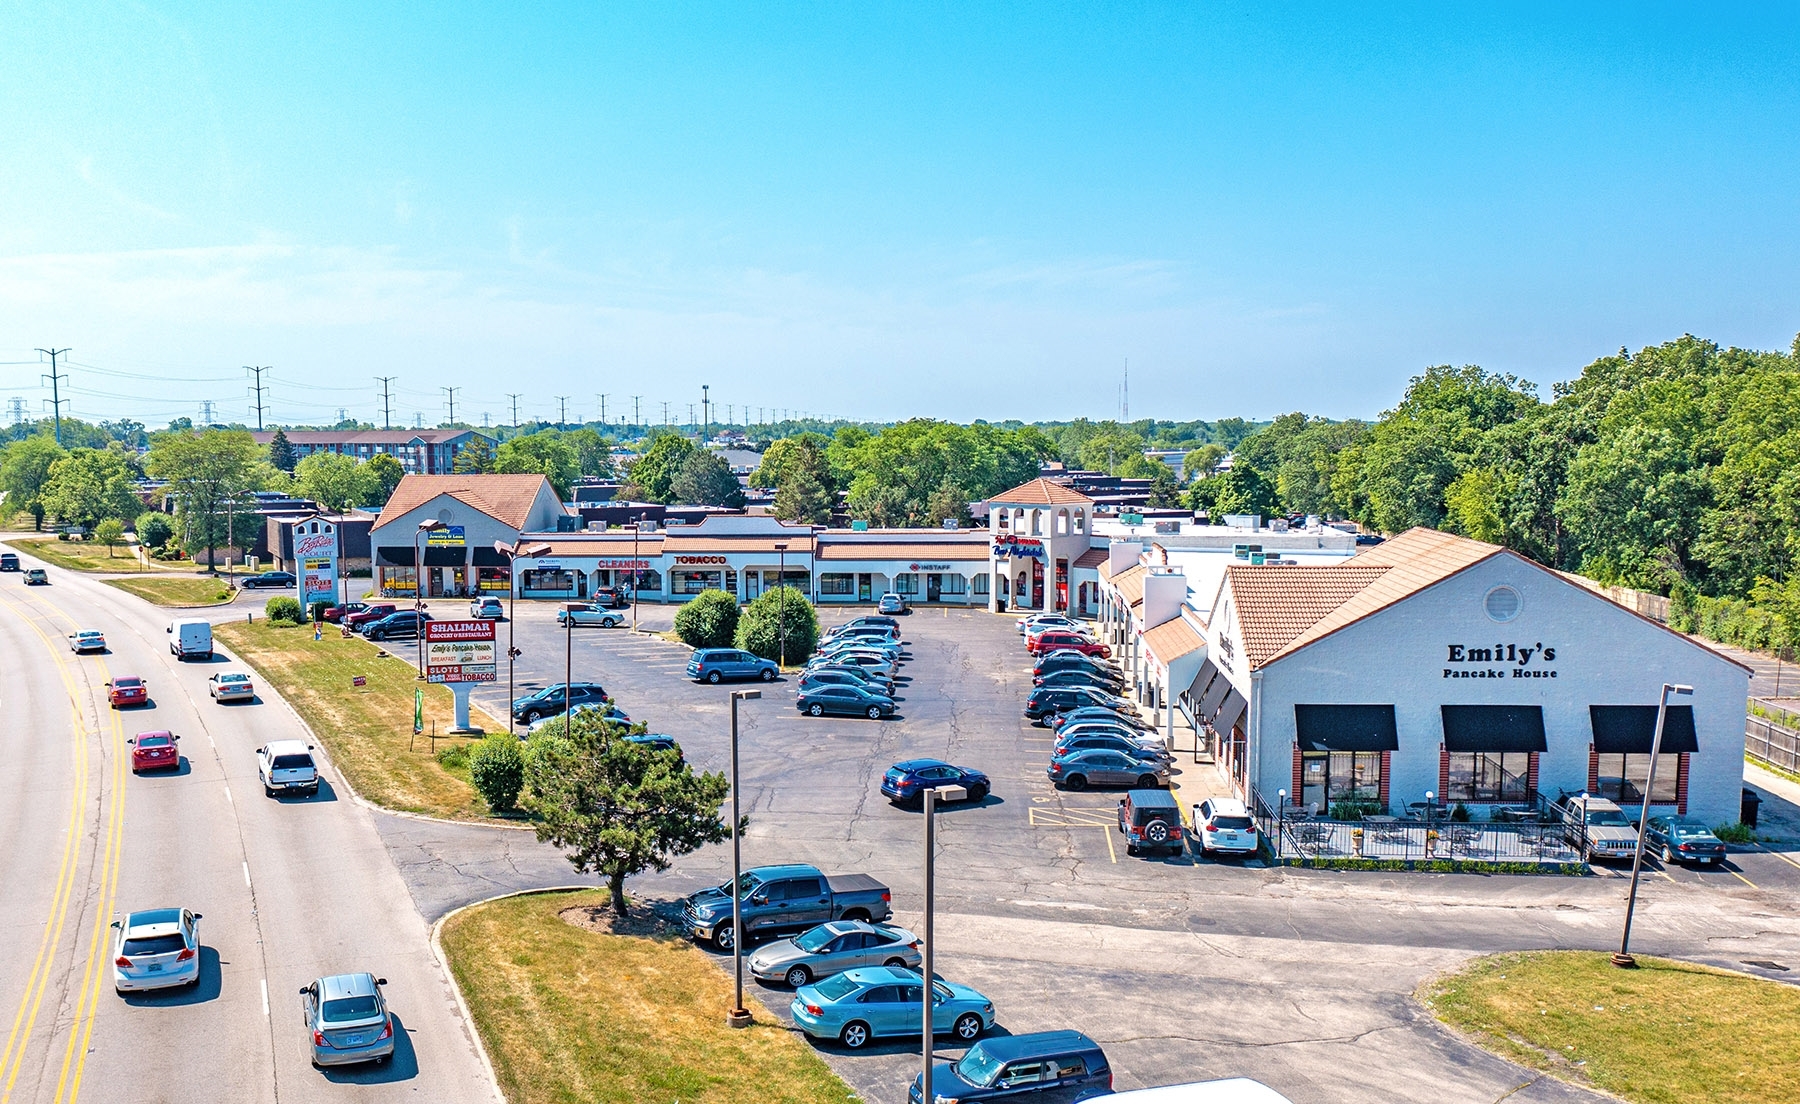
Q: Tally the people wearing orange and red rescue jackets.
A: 0